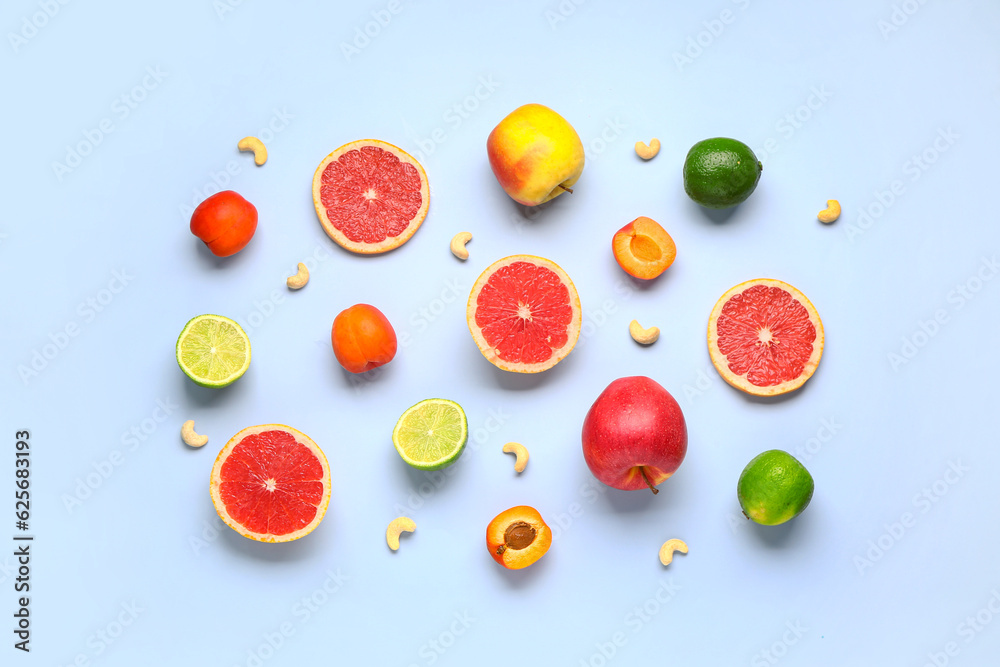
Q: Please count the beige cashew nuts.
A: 10